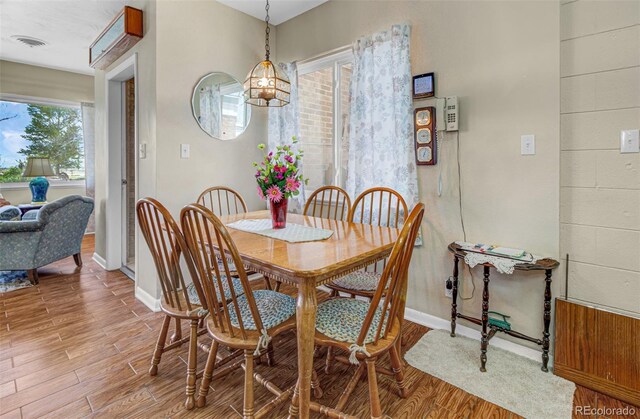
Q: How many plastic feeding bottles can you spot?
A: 0